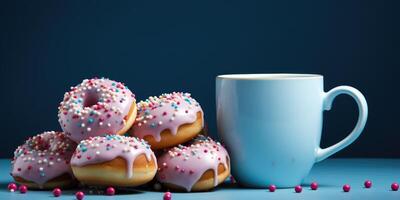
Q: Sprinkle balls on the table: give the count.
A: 12